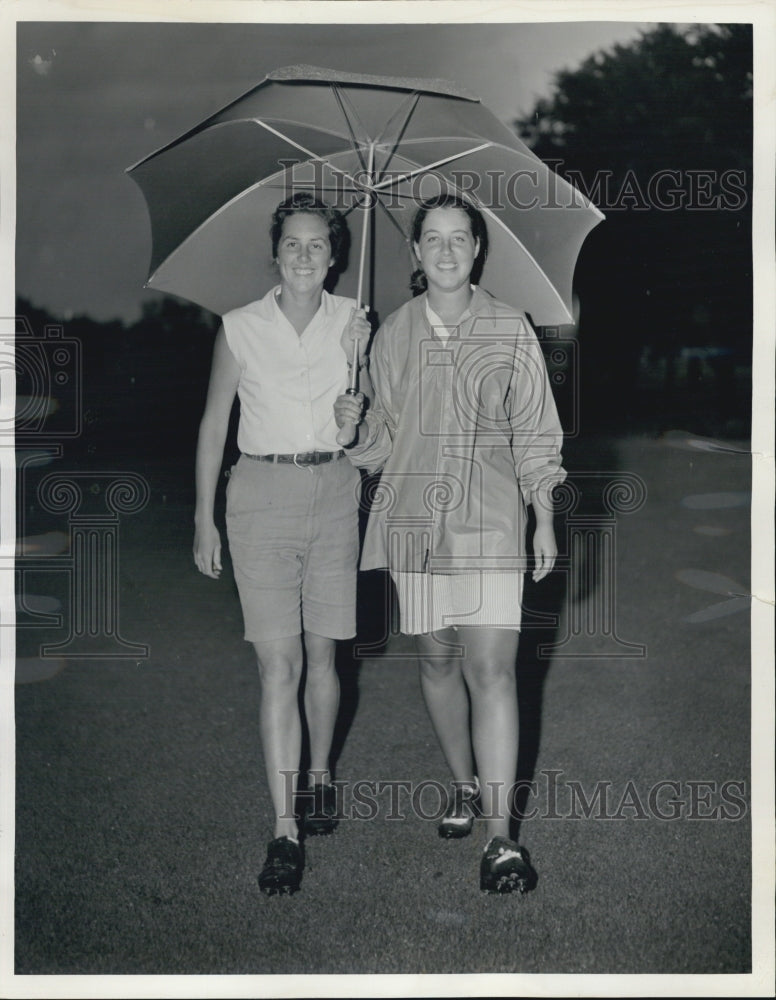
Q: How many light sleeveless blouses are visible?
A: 1